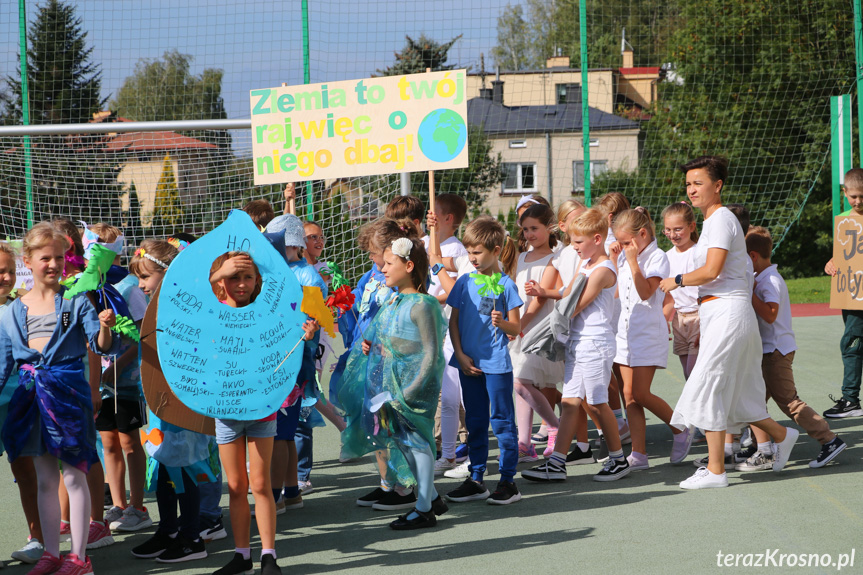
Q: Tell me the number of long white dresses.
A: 1